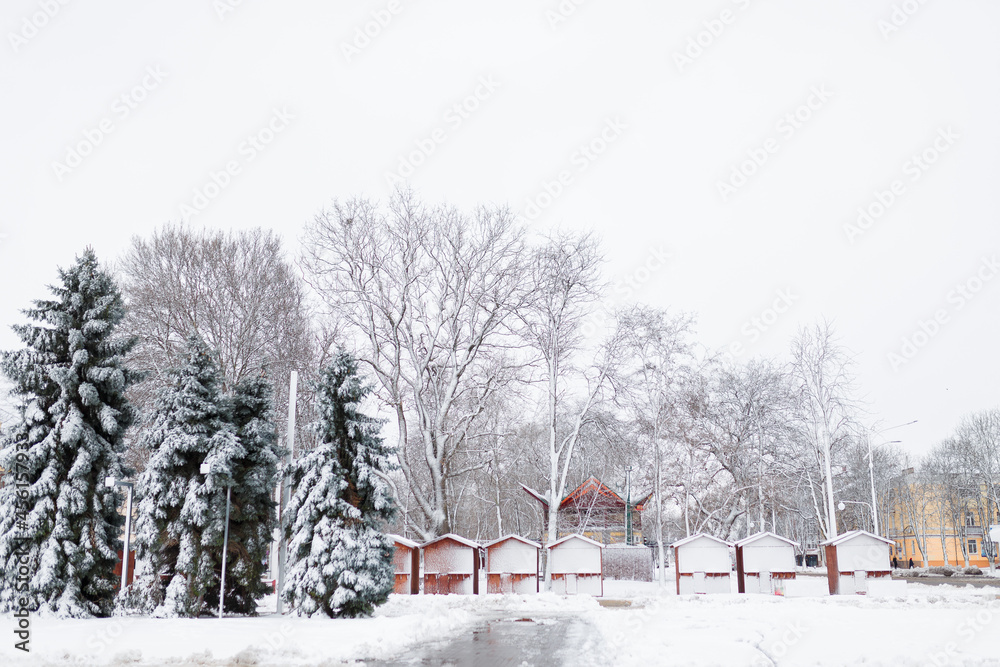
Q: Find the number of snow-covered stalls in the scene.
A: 7